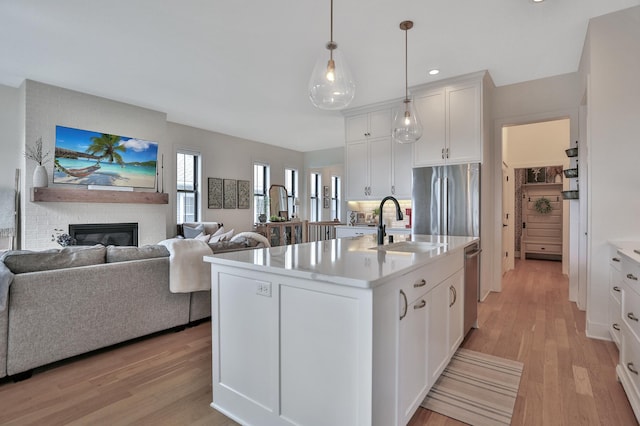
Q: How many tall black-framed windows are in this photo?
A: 5